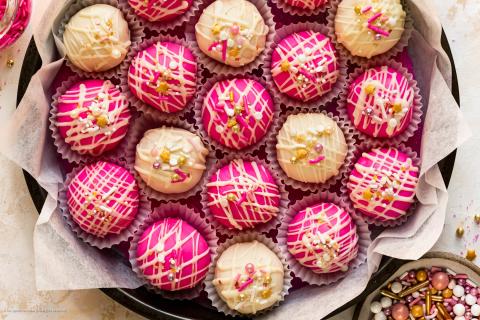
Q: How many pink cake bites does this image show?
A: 12